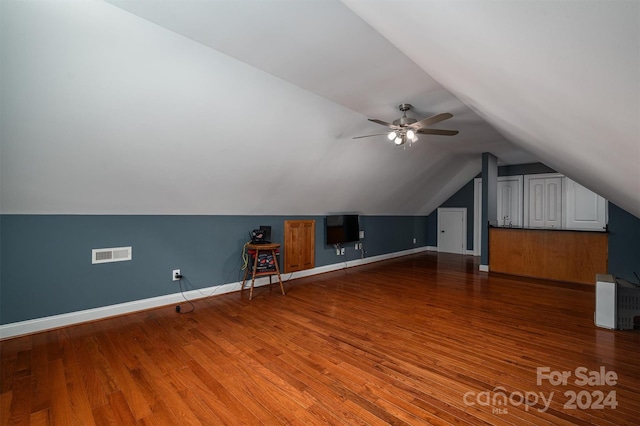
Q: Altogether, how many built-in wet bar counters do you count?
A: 1